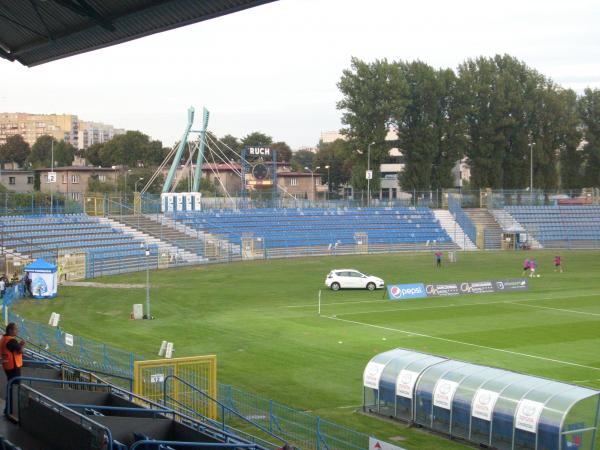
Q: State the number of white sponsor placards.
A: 5